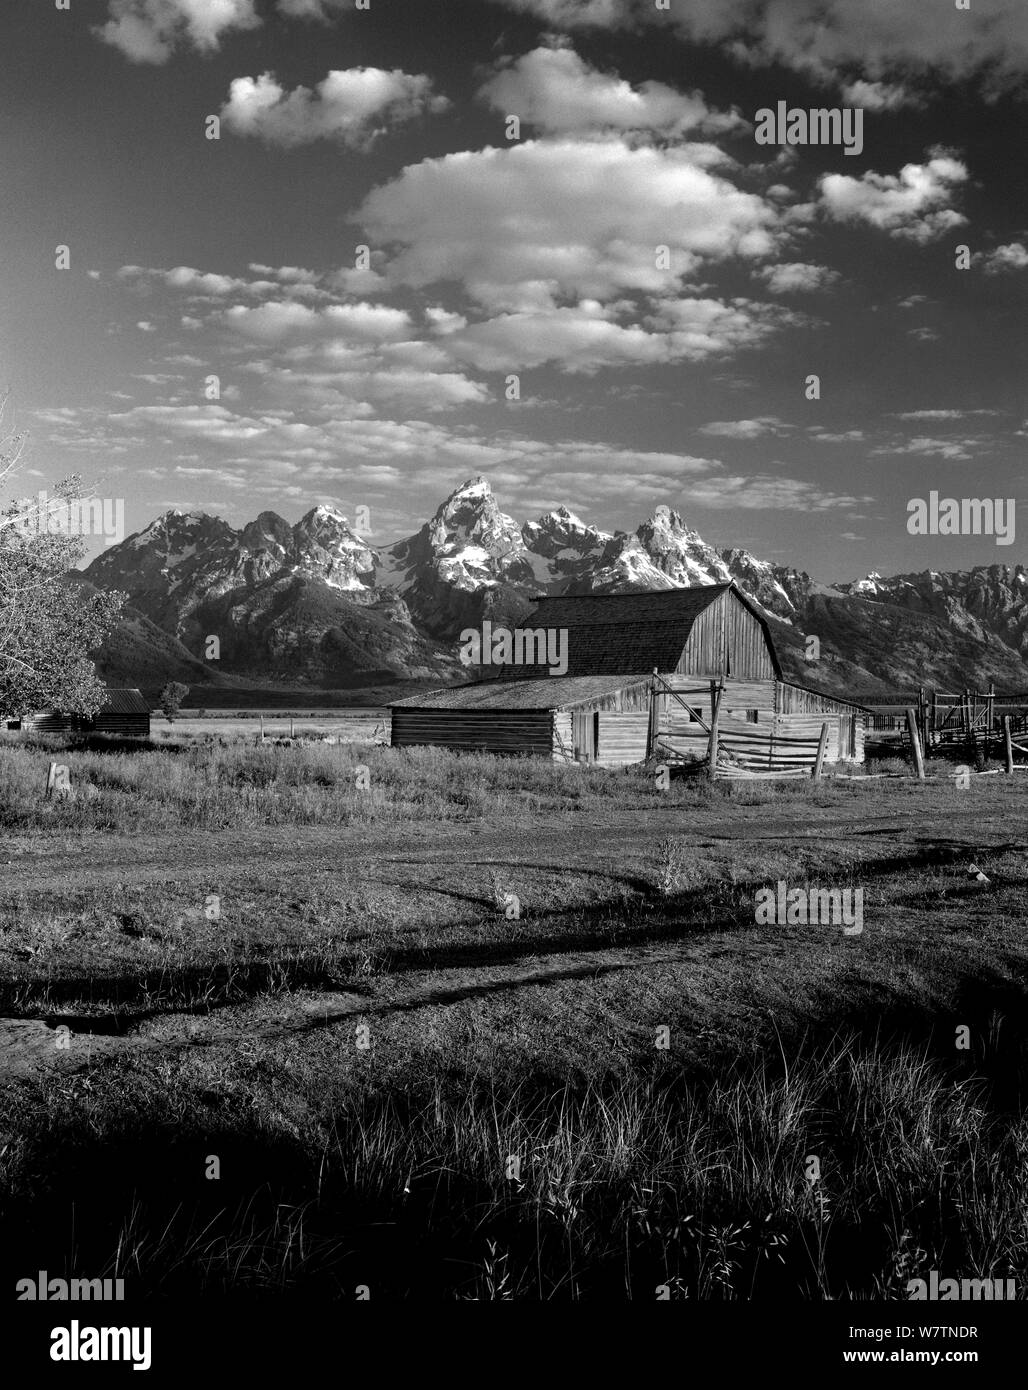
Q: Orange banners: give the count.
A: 0